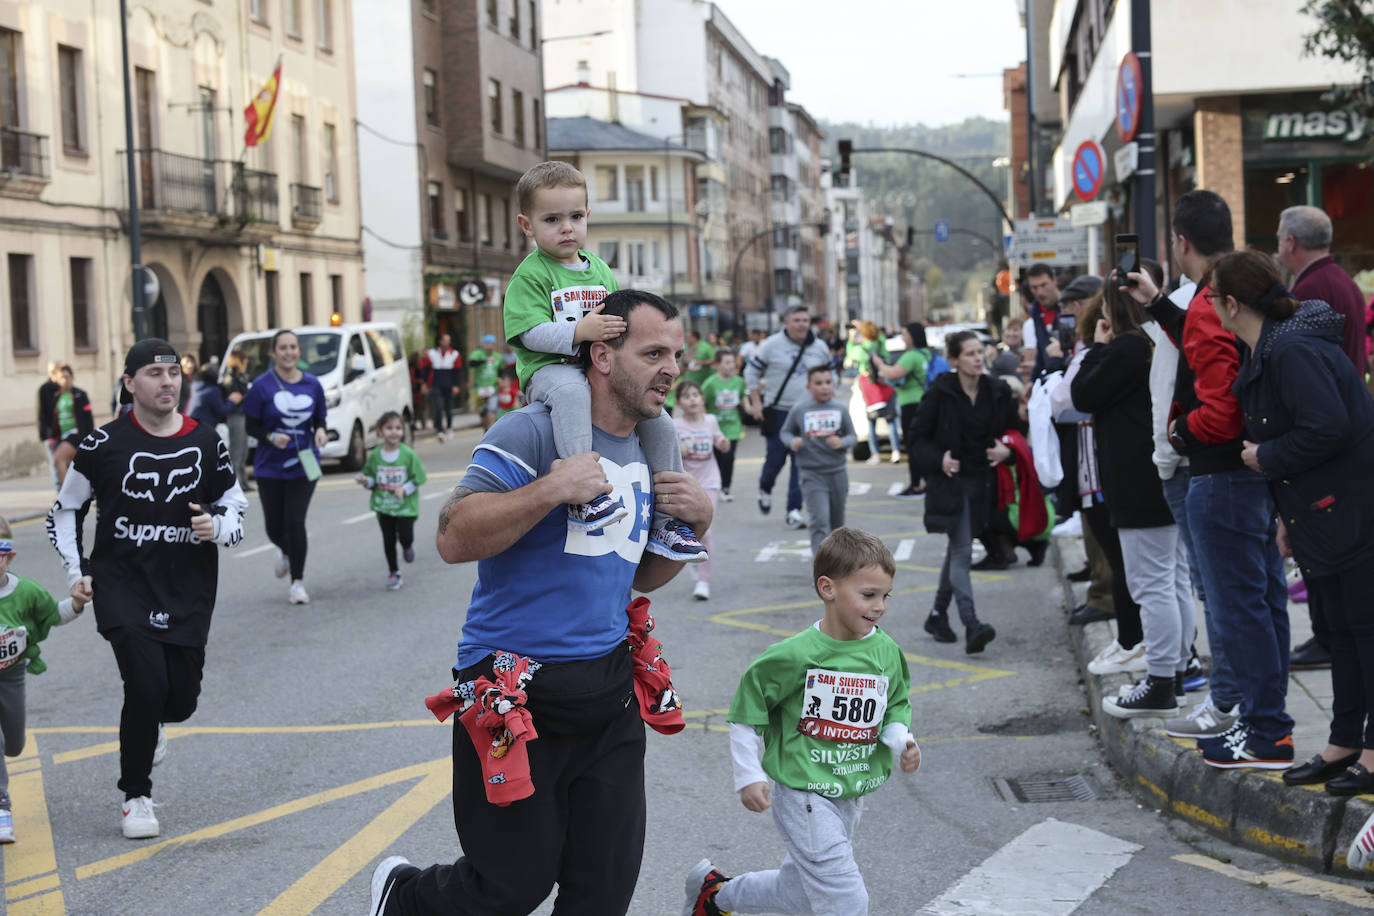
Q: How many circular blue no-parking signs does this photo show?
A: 2